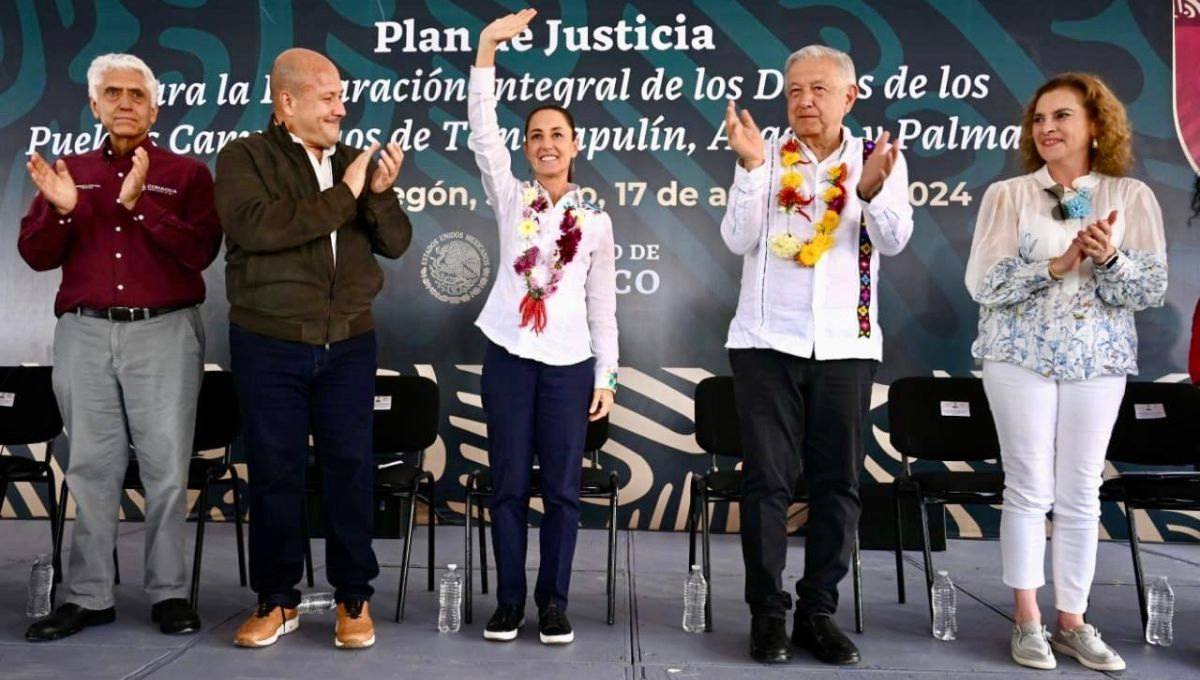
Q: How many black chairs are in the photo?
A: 7